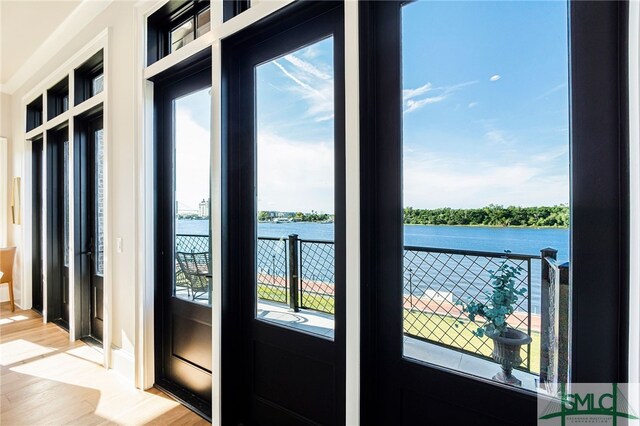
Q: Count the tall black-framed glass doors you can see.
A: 6